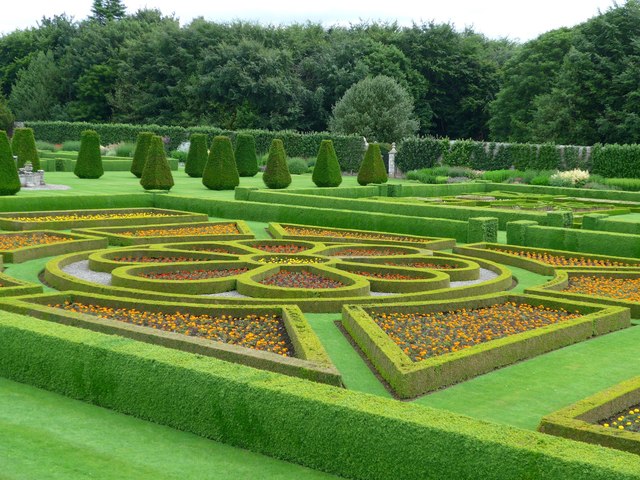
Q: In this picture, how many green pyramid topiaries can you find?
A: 11